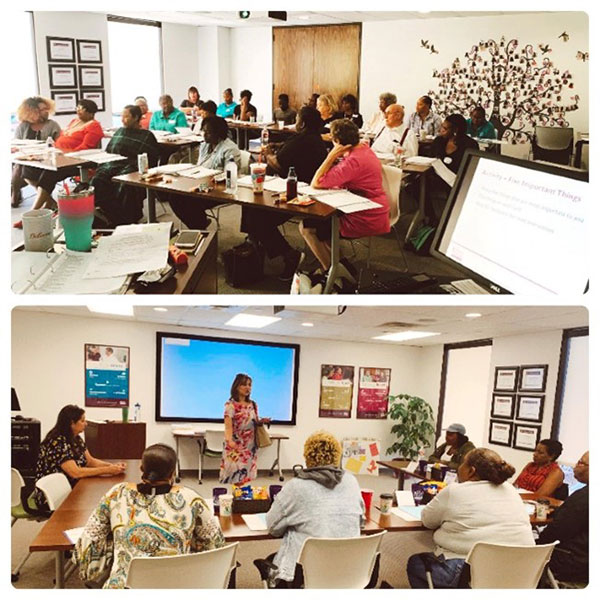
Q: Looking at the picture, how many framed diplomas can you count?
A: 12